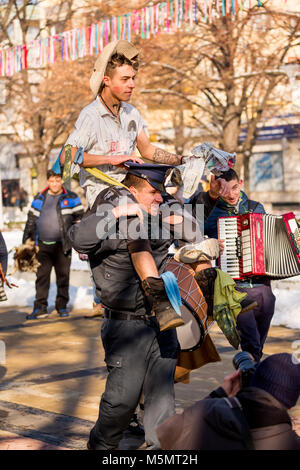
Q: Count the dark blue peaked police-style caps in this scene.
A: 1